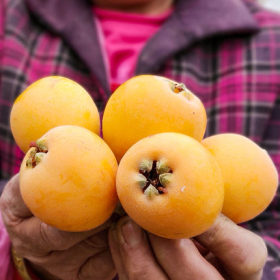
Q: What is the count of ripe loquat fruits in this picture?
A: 5